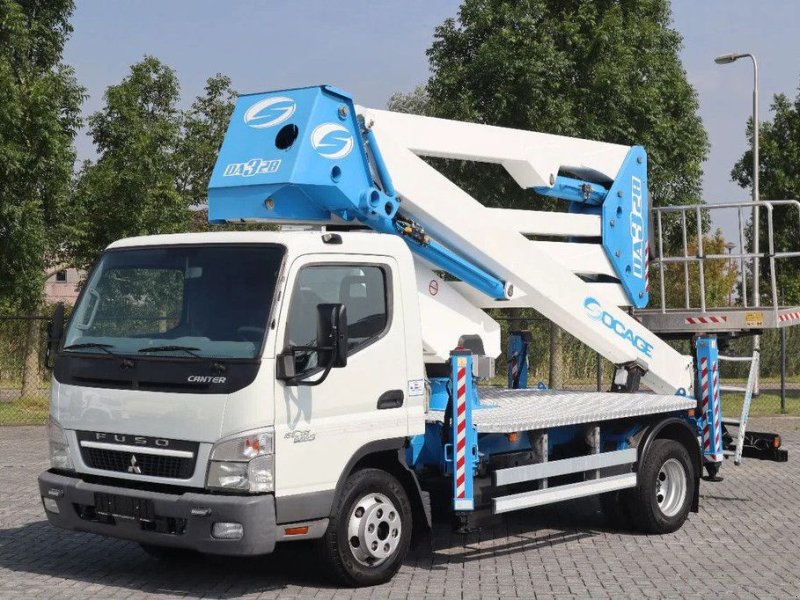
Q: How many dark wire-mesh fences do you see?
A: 1